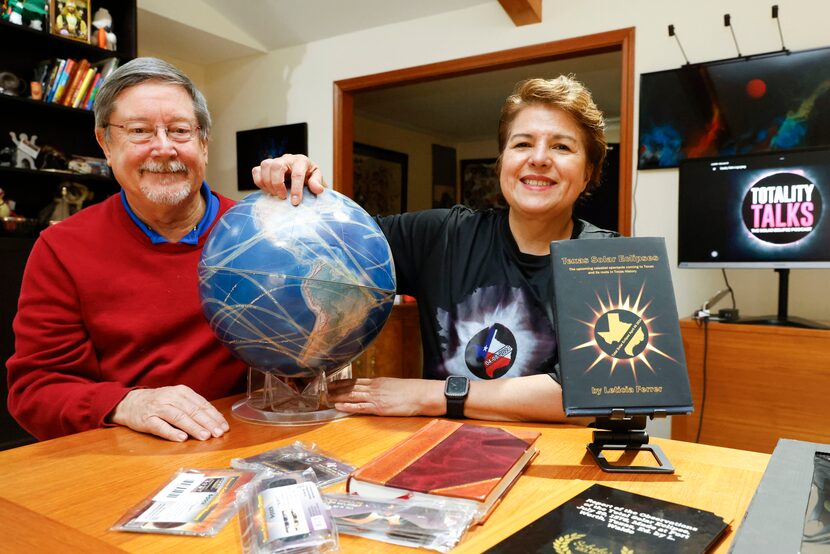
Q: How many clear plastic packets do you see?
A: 4